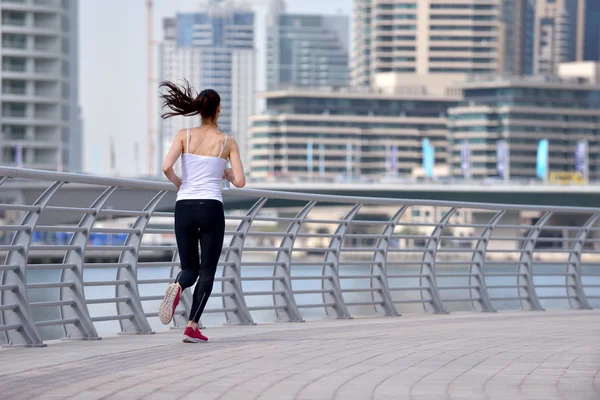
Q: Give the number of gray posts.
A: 12